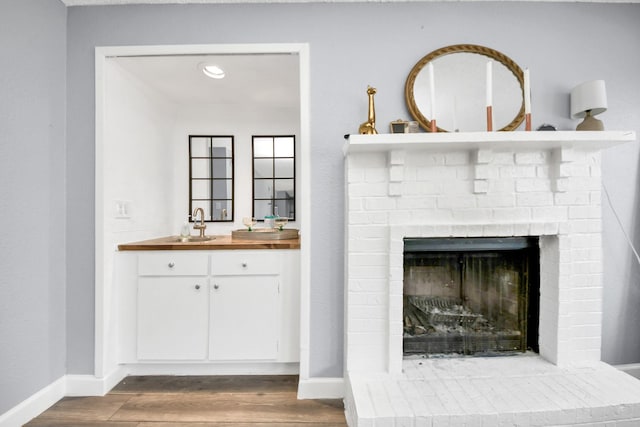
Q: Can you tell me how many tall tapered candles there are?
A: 3